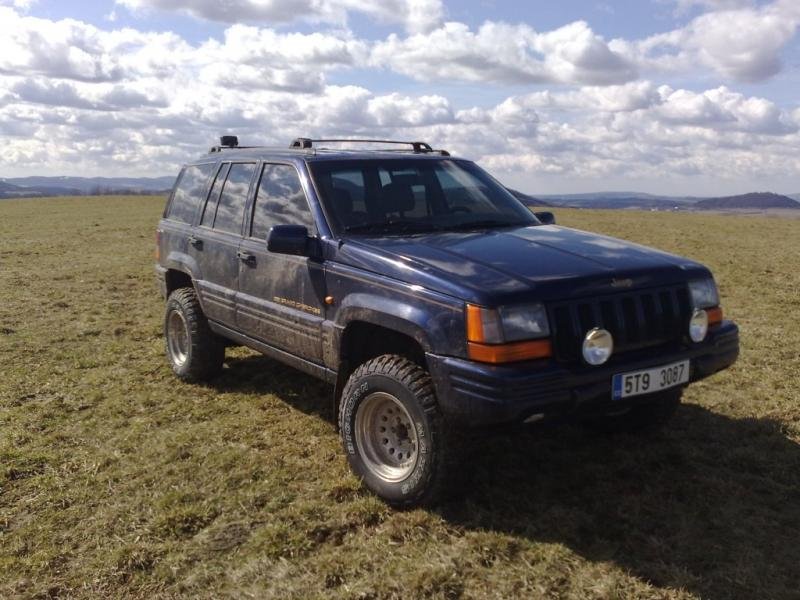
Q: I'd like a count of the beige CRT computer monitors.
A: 0